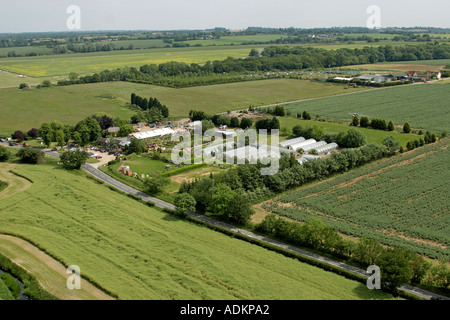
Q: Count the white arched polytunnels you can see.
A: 4